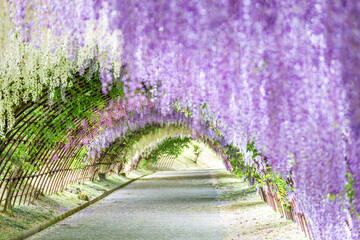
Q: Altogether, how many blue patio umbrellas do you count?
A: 0